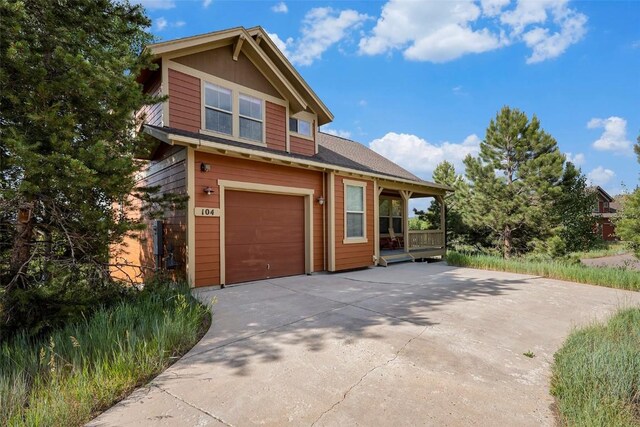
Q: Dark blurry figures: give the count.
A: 0